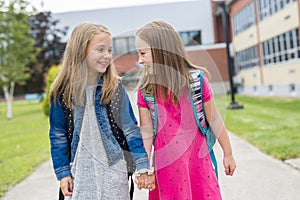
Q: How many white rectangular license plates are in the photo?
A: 0